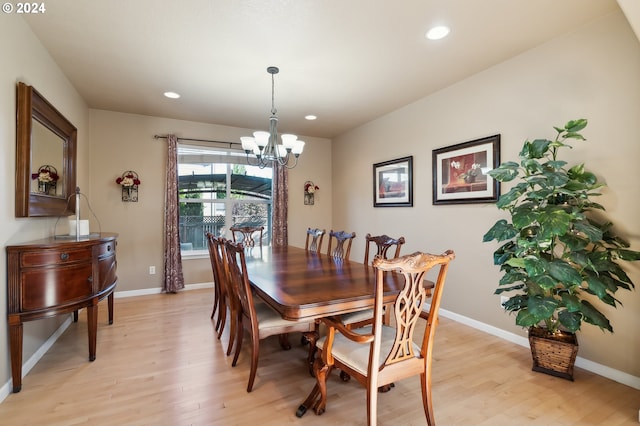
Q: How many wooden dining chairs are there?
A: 8